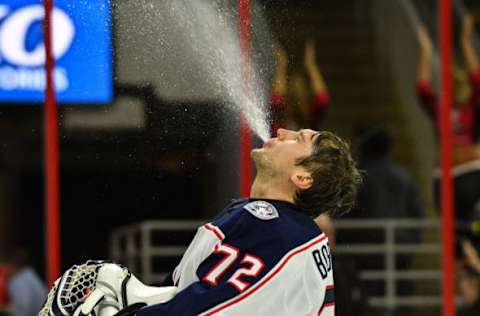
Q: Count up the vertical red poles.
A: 3